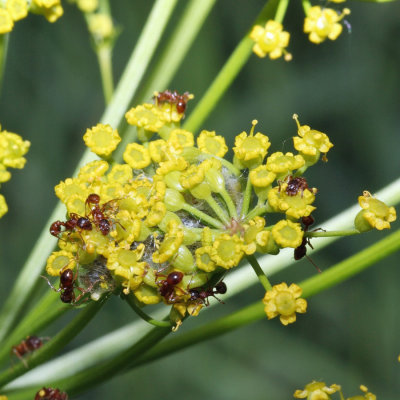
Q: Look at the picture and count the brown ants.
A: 10